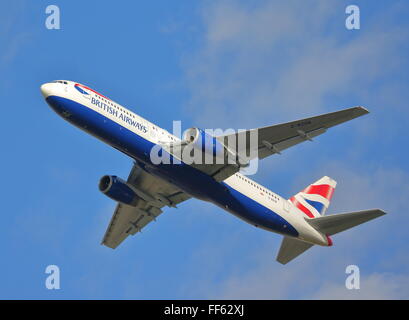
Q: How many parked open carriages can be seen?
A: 0